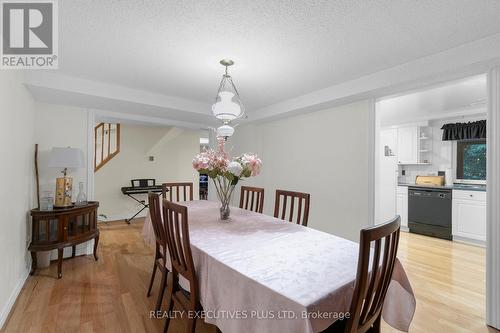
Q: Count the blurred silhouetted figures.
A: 0